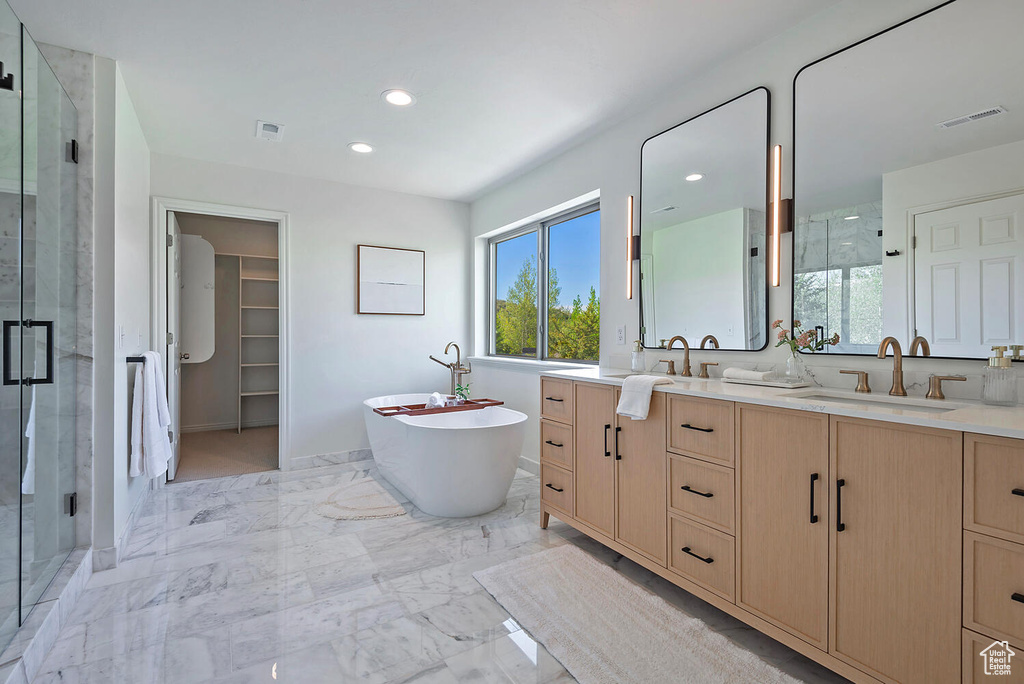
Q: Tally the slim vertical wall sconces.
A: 2